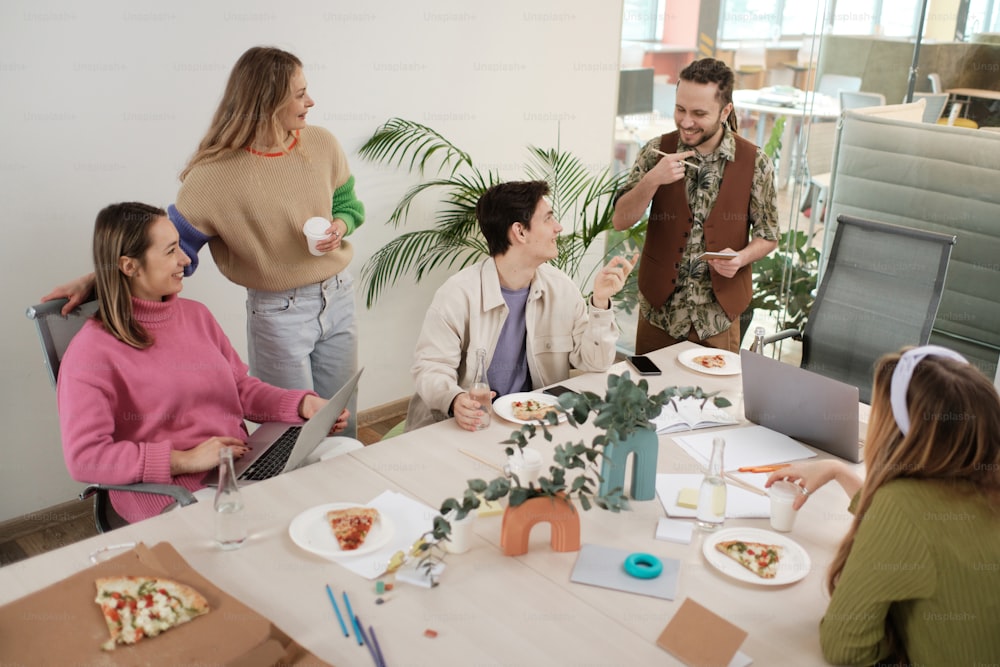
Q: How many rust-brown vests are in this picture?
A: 1